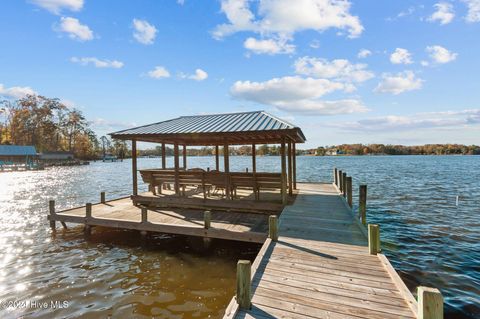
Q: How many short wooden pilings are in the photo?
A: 14